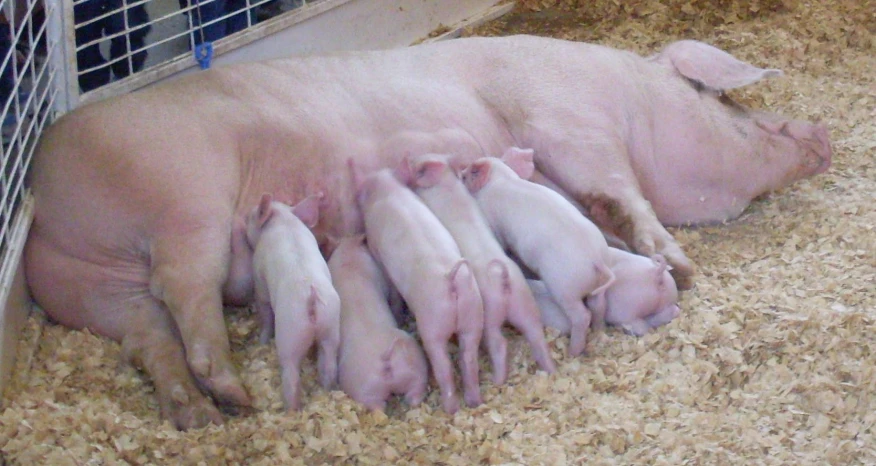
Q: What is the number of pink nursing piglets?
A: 6